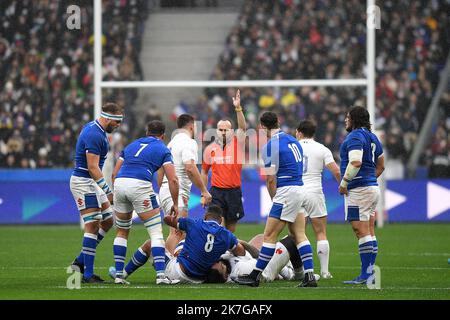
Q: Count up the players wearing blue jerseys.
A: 5